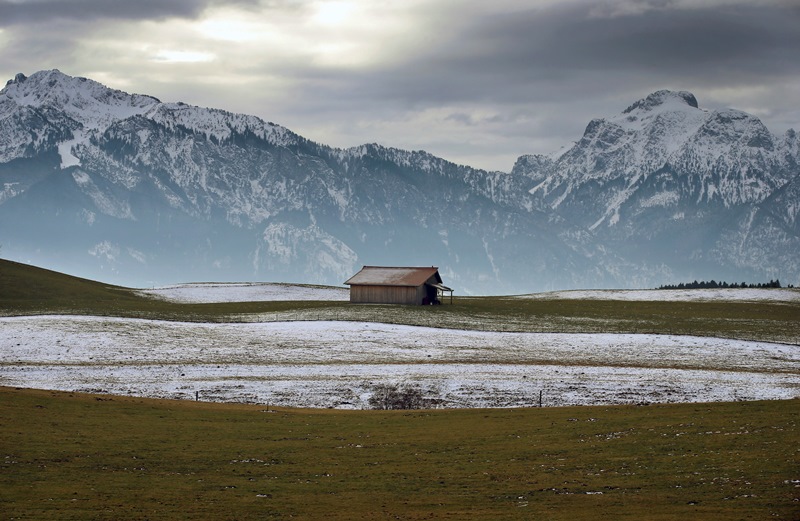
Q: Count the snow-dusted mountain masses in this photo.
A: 2